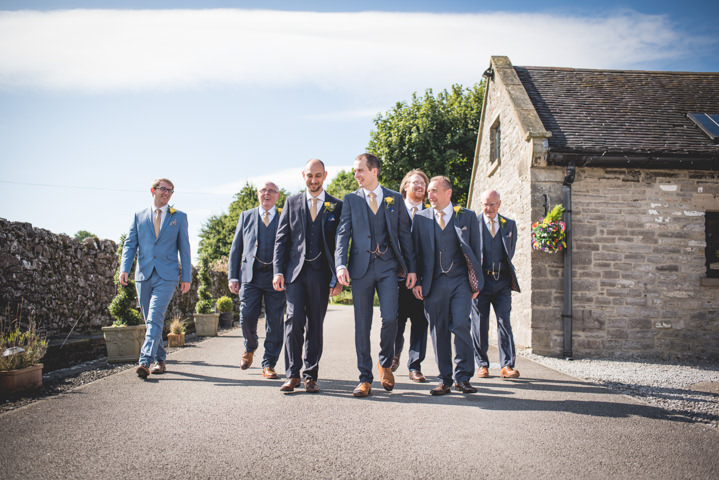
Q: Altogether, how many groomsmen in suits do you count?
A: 7